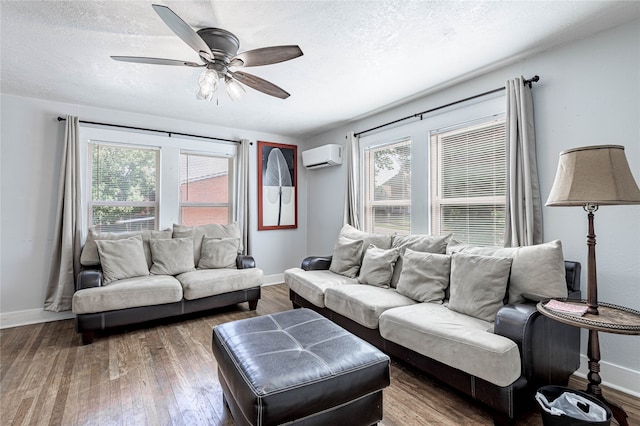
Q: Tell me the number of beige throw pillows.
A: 7